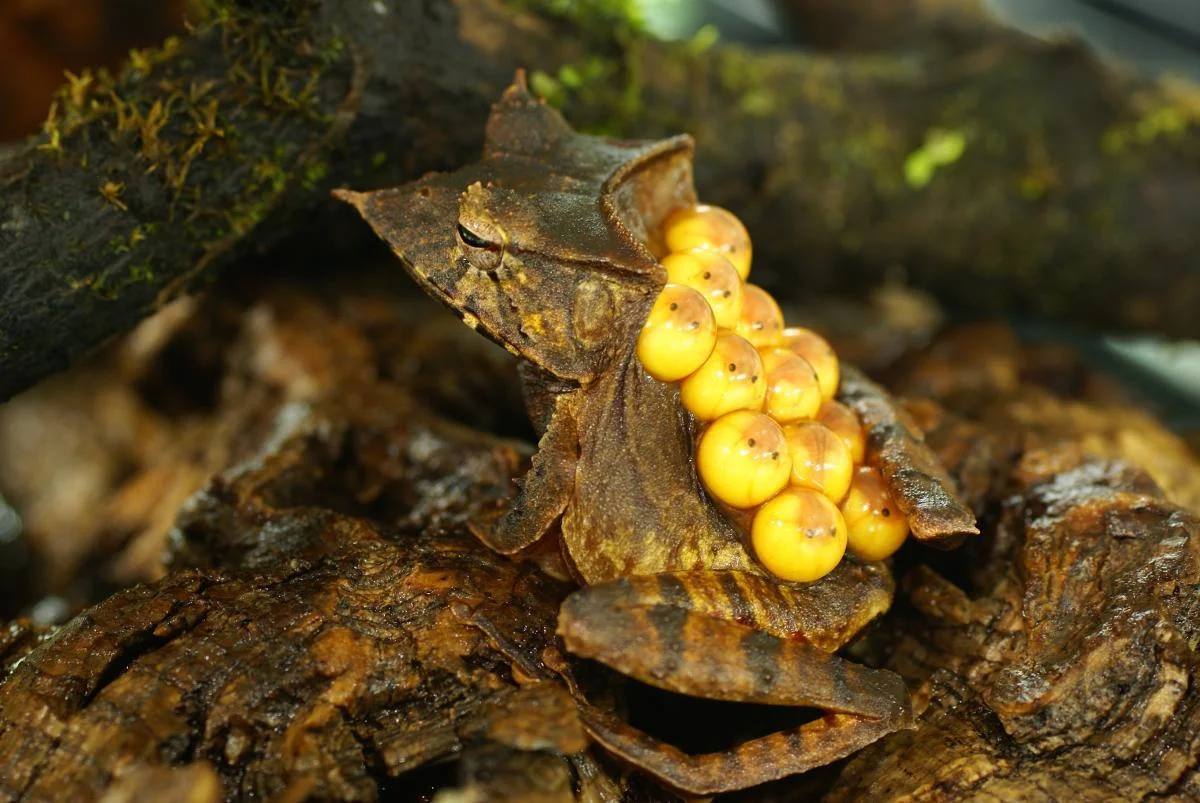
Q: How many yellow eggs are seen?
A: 12